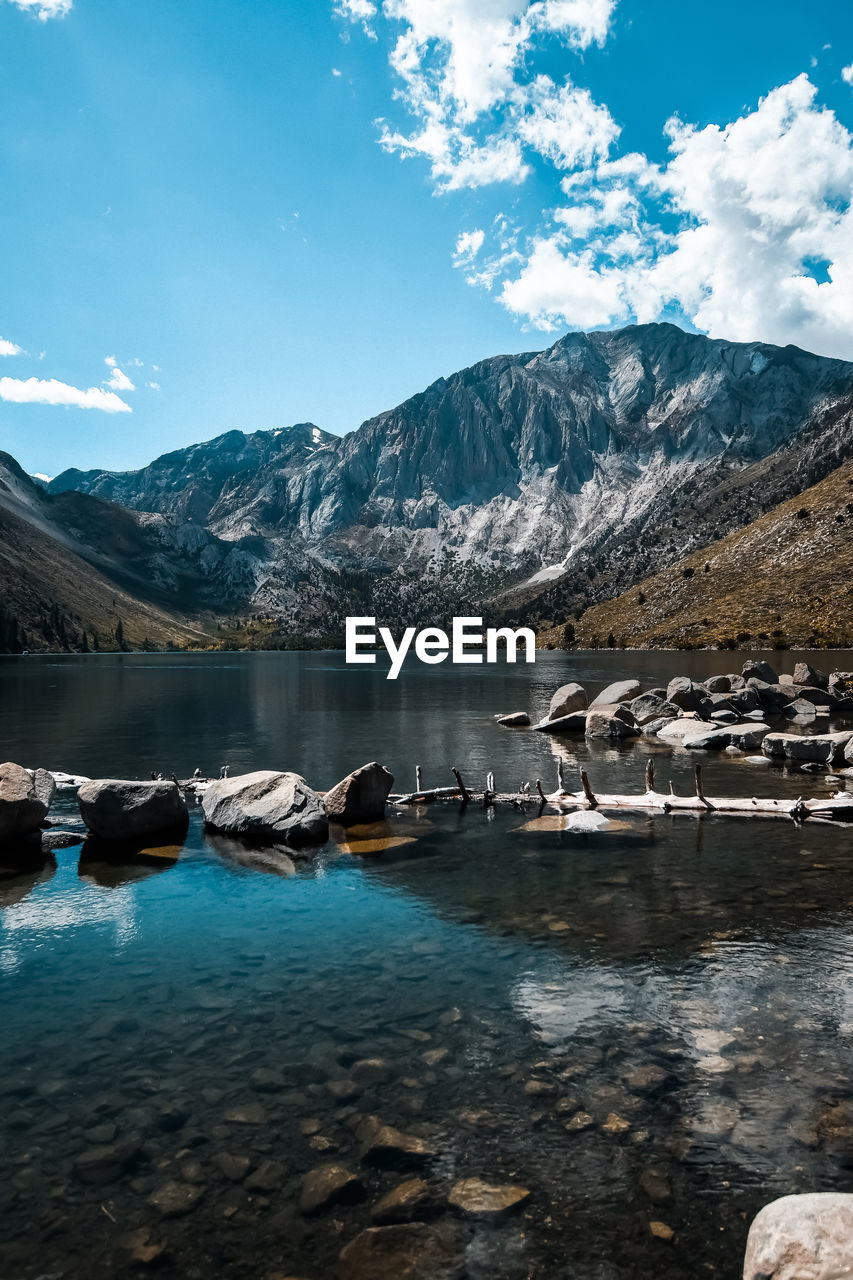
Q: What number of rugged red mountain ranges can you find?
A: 0